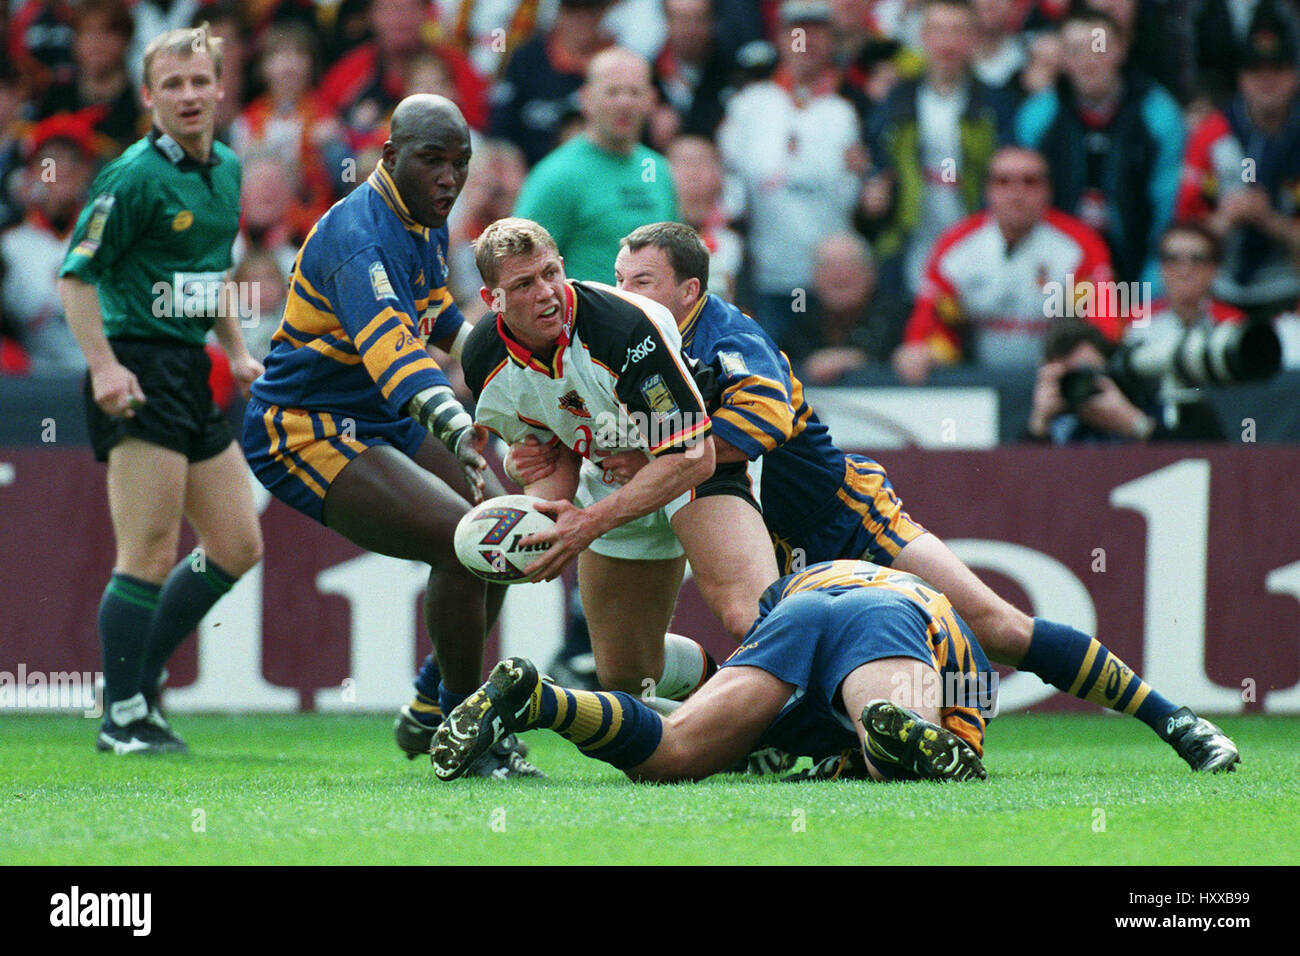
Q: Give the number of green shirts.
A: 2